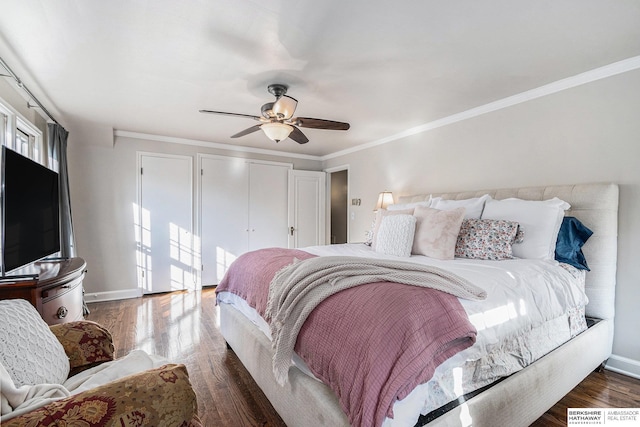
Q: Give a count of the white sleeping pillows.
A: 3